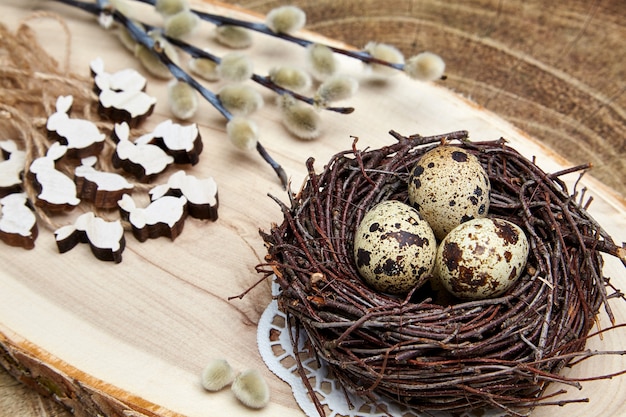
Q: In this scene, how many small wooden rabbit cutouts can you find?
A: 12